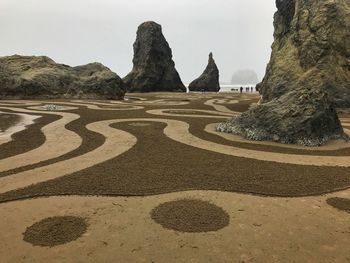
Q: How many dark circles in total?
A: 3